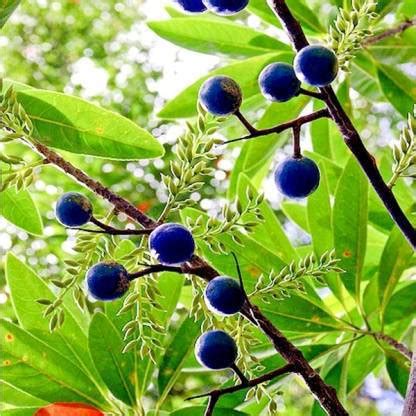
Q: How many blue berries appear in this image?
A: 11